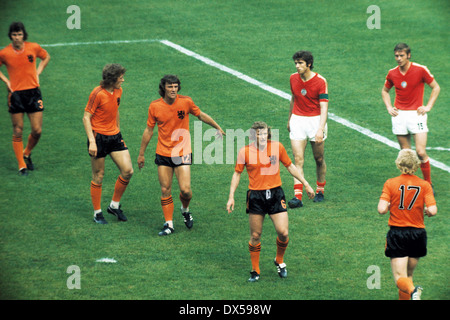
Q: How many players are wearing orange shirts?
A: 5